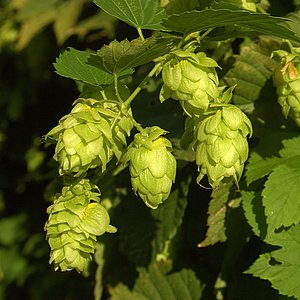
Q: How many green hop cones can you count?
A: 6